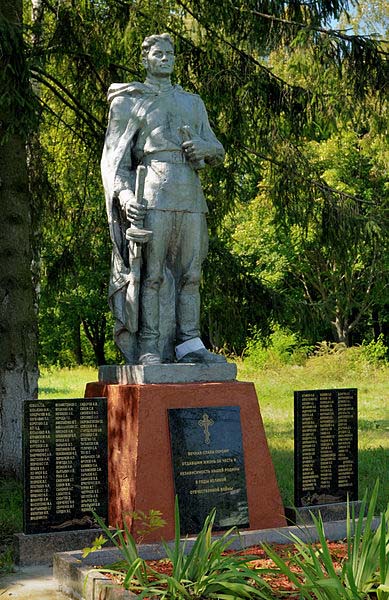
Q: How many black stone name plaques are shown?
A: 2